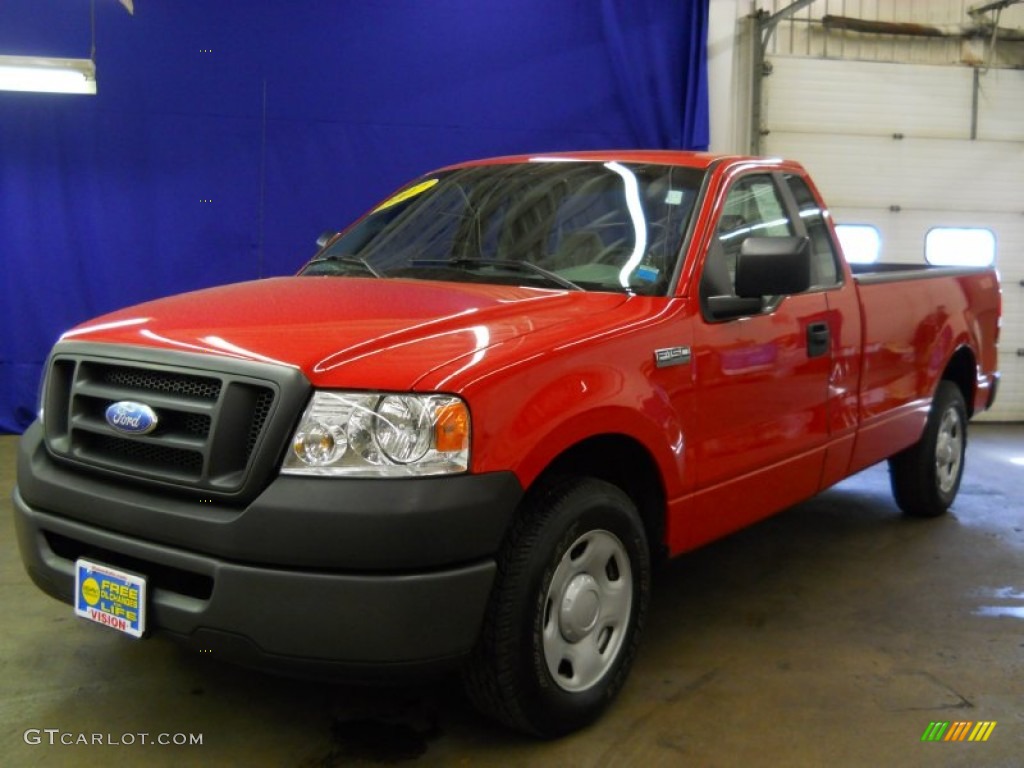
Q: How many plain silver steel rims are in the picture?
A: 2